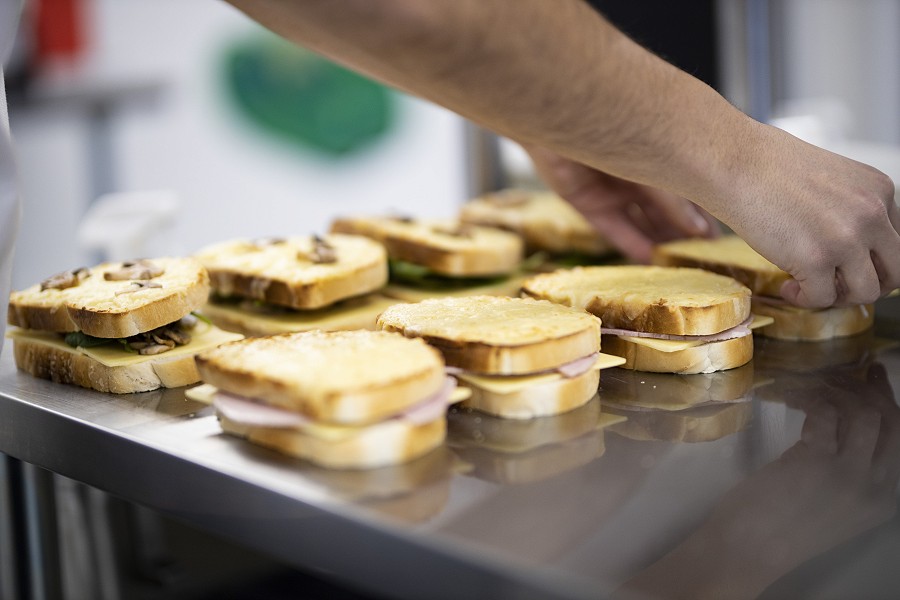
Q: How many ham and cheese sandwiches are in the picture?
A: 4